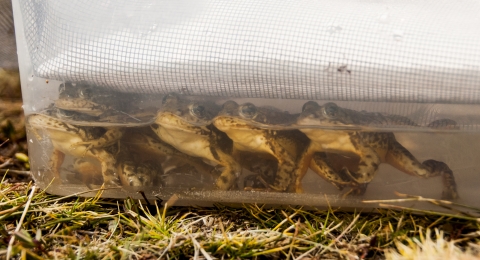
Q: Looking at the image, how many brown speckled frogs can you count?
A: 5